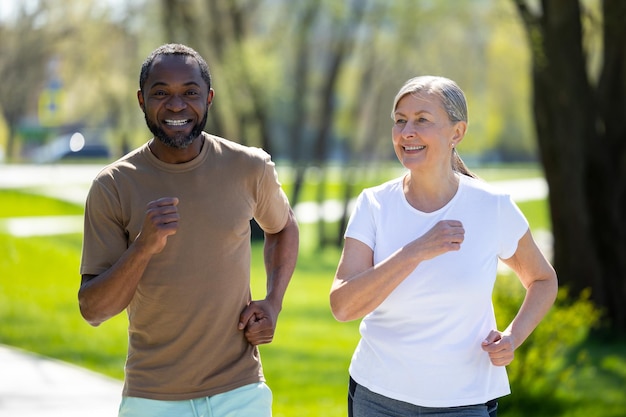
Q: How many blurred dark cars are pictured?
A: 1